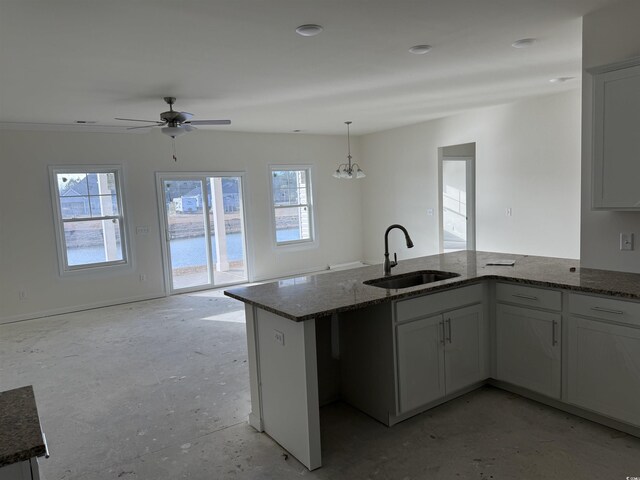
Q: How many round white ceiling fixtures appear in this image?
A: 4